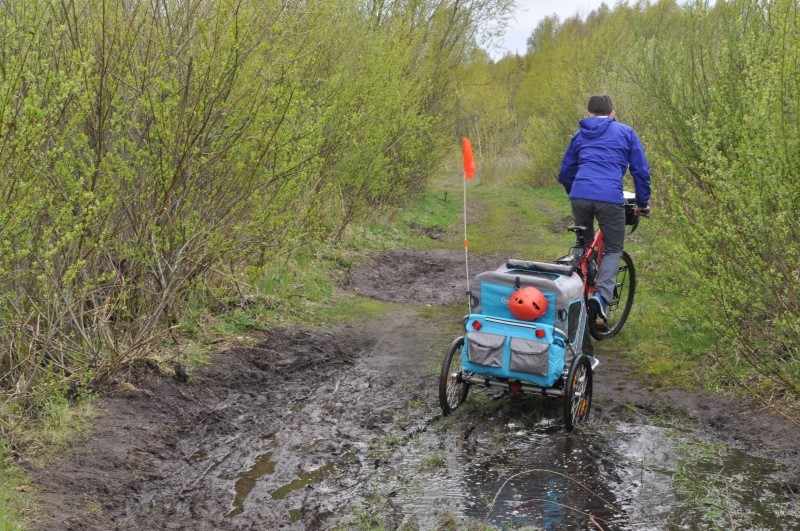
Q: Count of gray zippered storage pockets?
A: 2